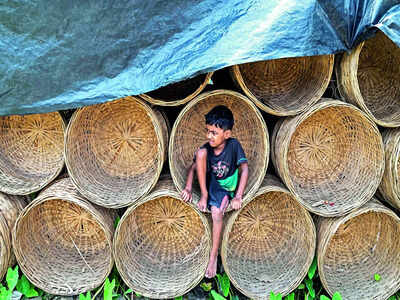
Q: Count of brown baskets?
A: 13